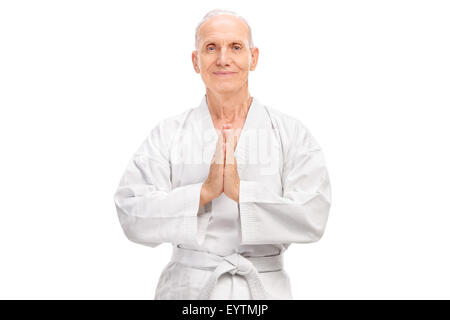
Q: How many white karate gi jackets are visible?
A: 1